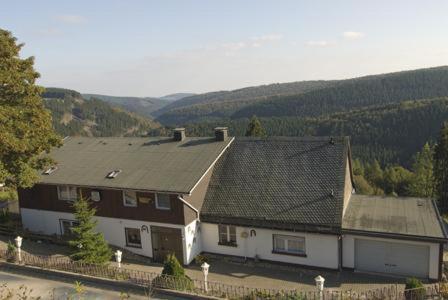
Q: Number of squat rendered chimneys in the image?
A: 2